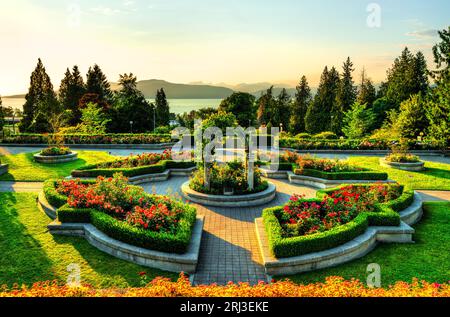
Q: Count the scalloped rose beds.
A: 4